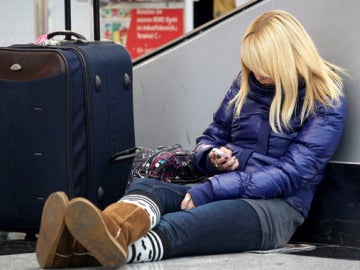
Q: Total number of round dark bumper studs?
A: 3